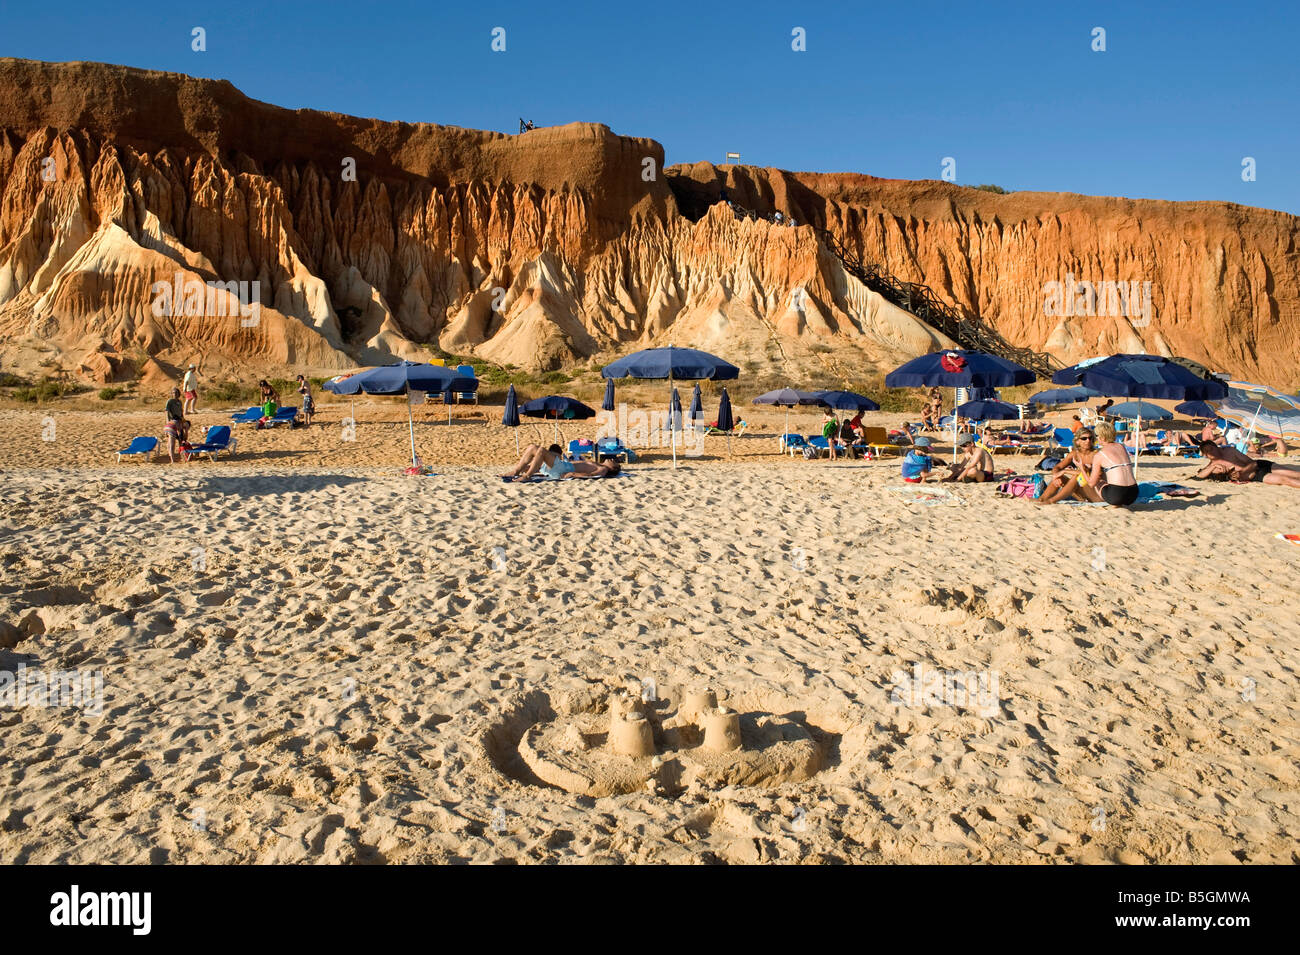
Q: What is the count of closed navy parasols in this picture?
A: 5